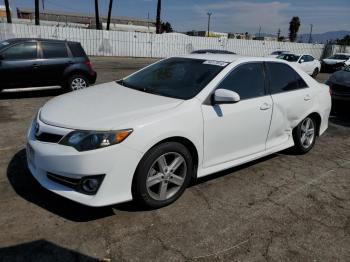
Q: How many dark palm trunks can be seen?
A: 5